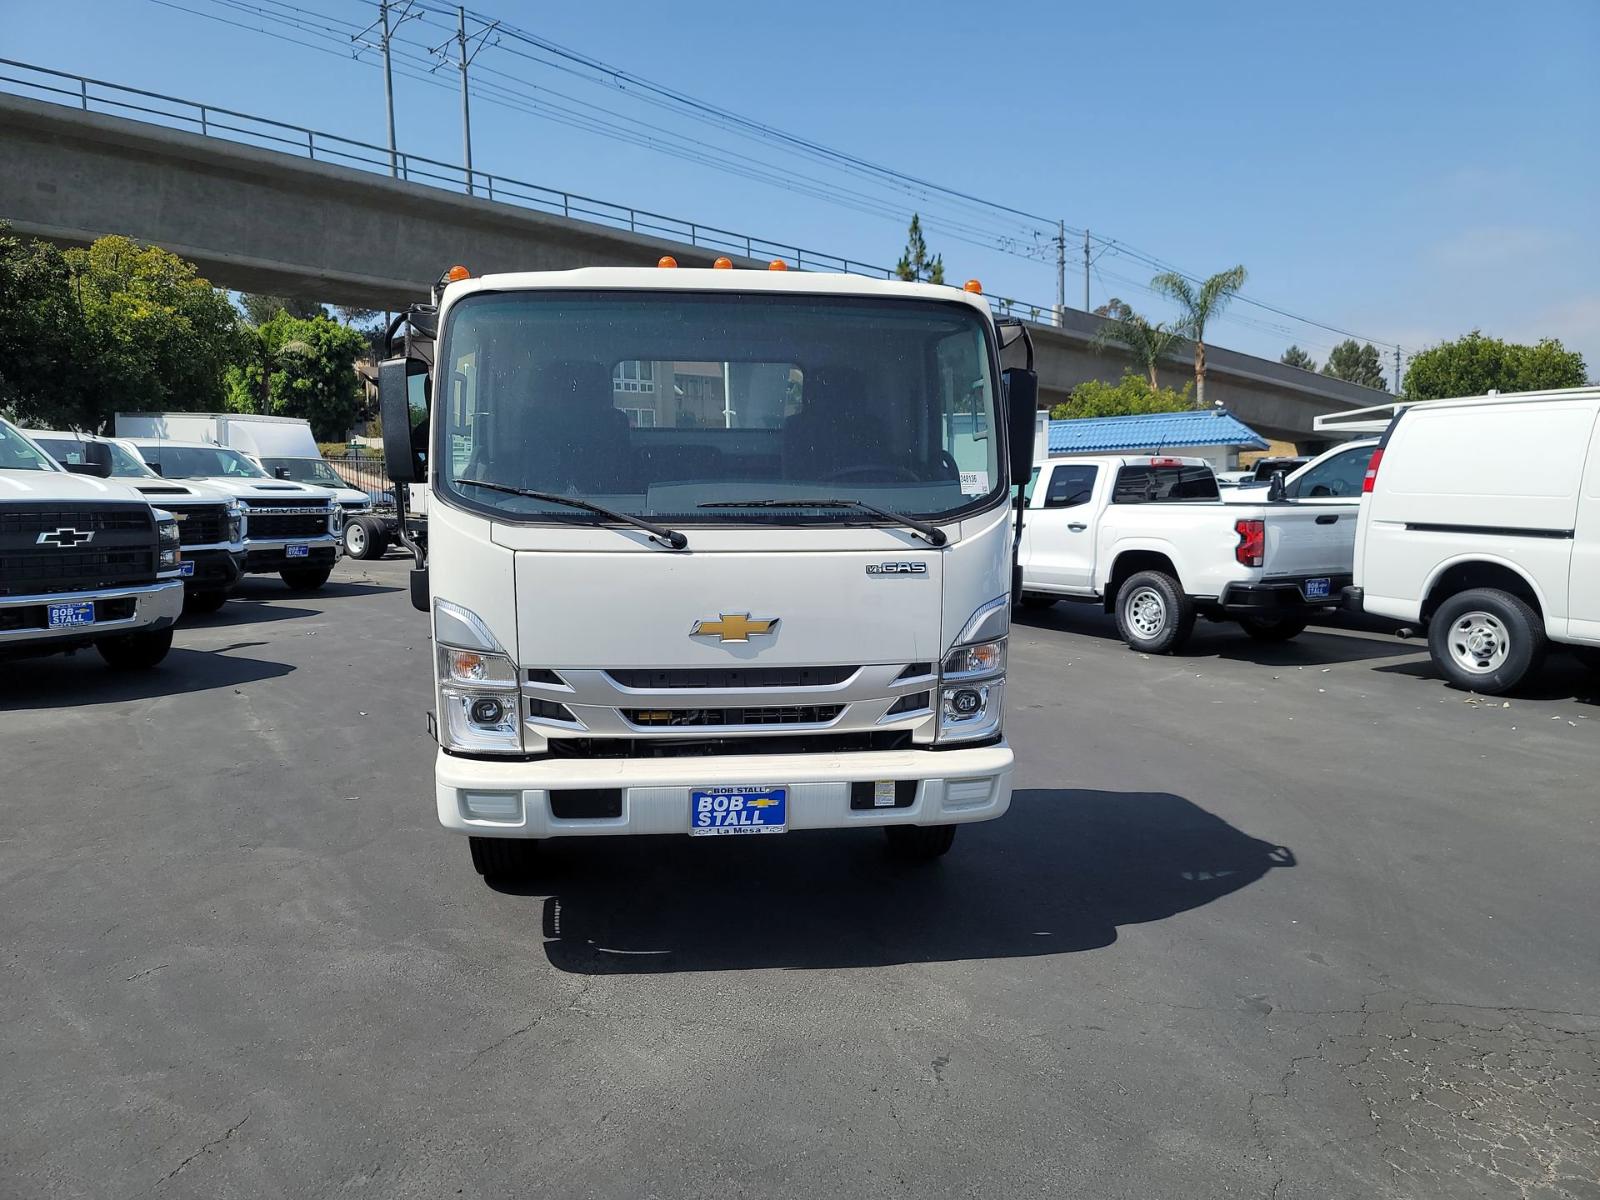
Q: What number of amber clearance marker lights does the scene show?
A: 5